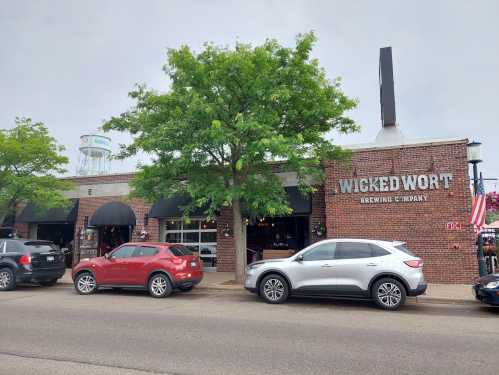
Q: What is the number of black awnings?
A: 4